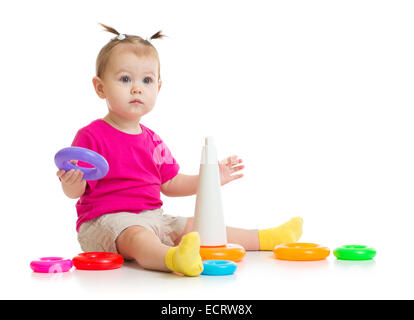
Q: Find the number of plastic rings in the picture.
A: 7